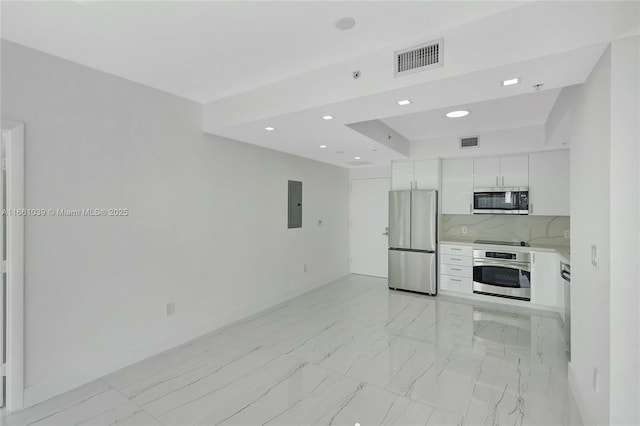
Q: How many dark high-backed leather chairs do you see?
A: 0